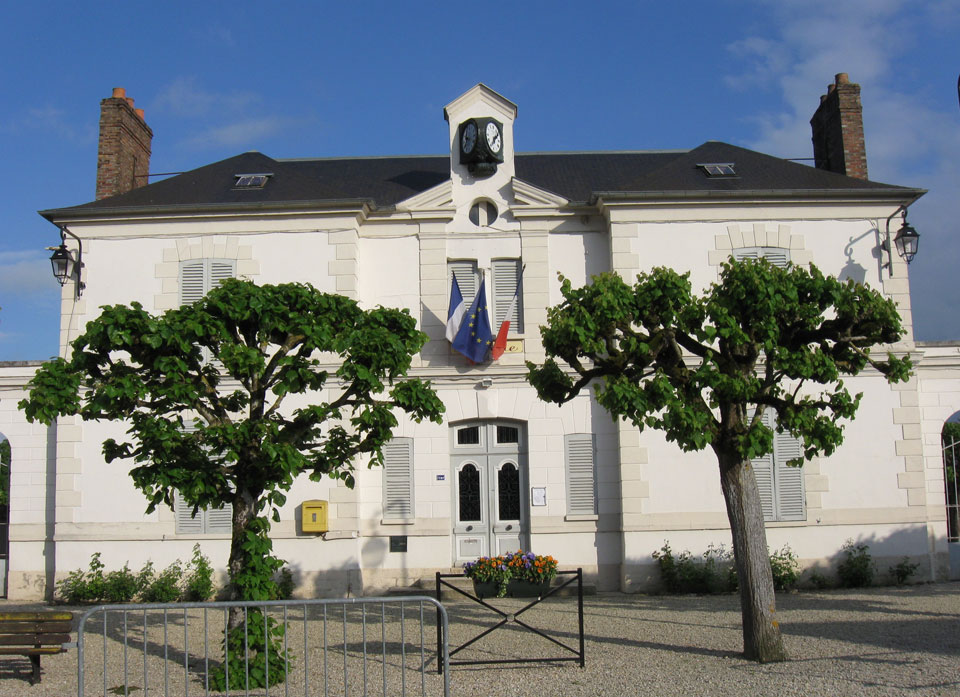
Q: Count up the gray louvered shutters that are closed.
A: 12